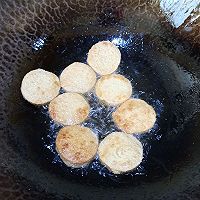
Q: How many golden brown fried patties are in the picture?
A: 8